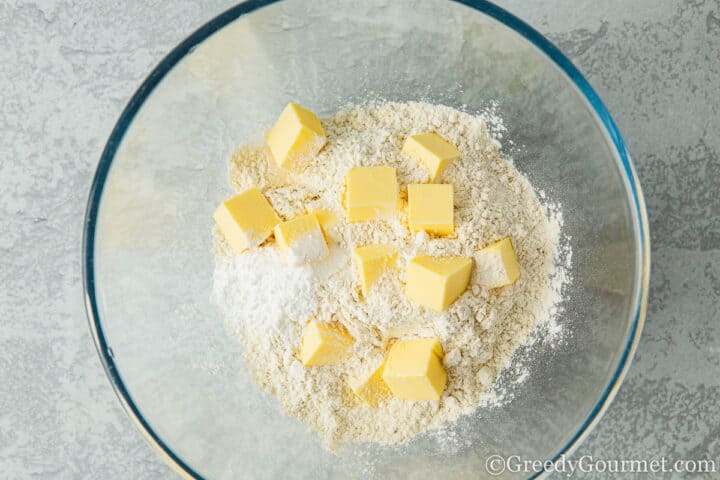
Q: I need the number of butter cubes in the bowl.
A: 12